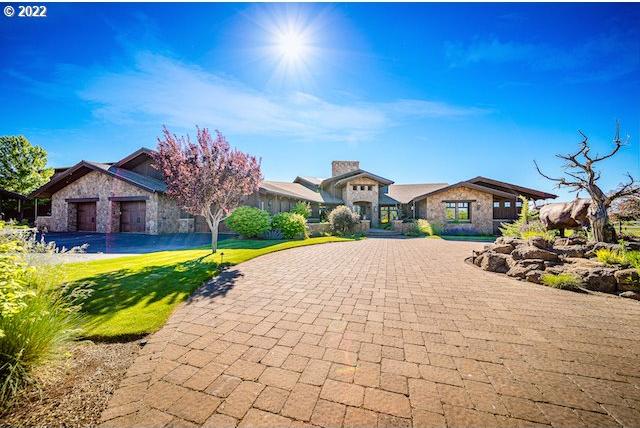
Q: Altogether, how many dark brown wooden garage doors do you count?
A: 2